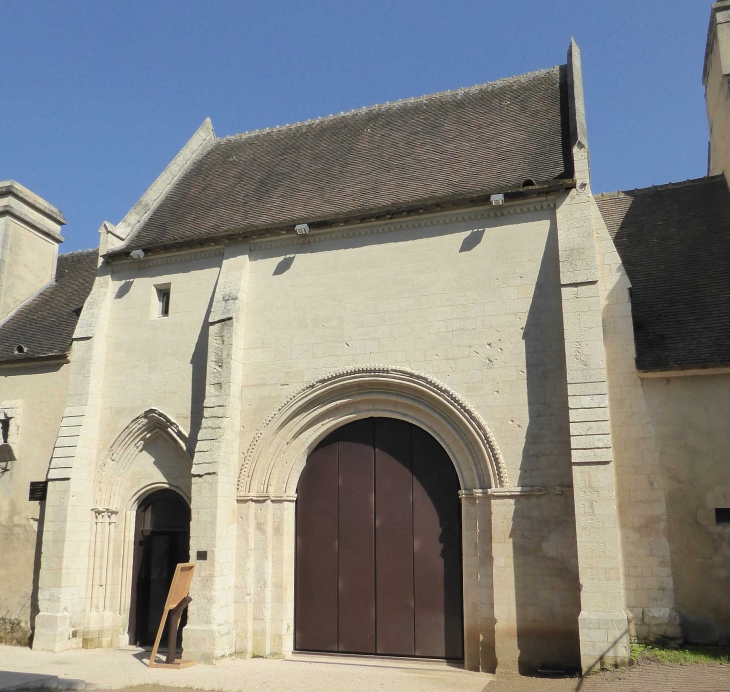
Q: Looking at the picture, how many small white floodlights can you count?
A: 3